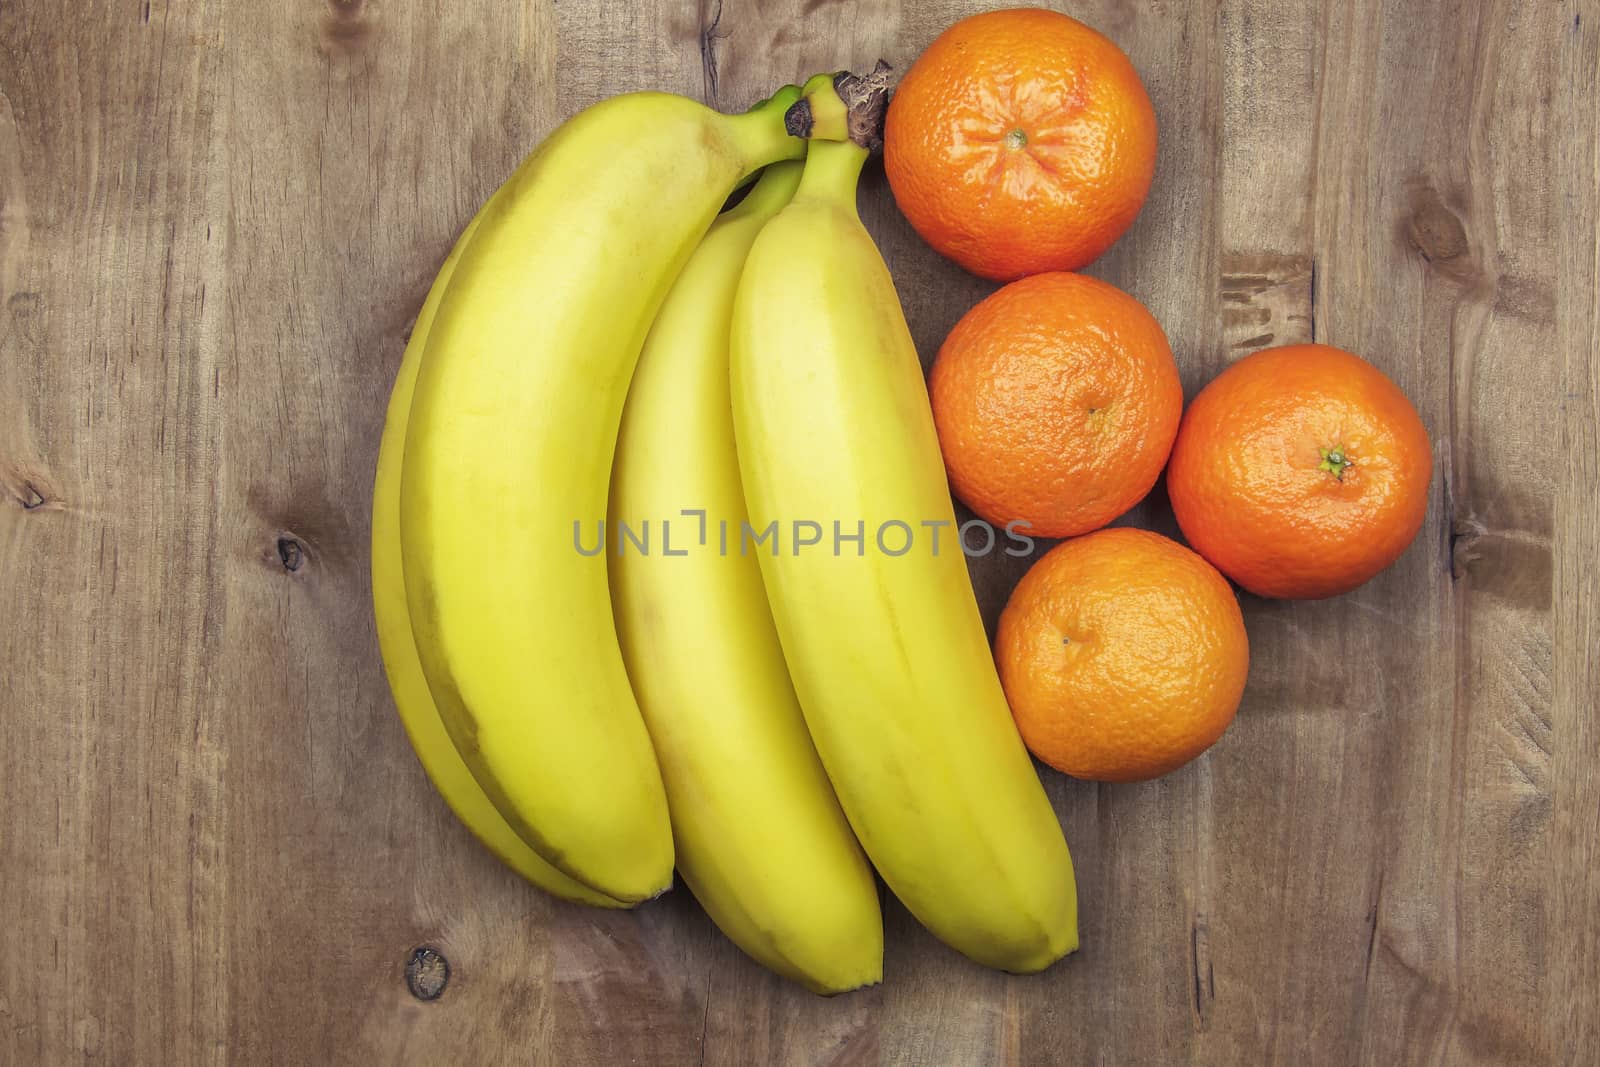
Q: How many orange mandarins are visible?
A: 4